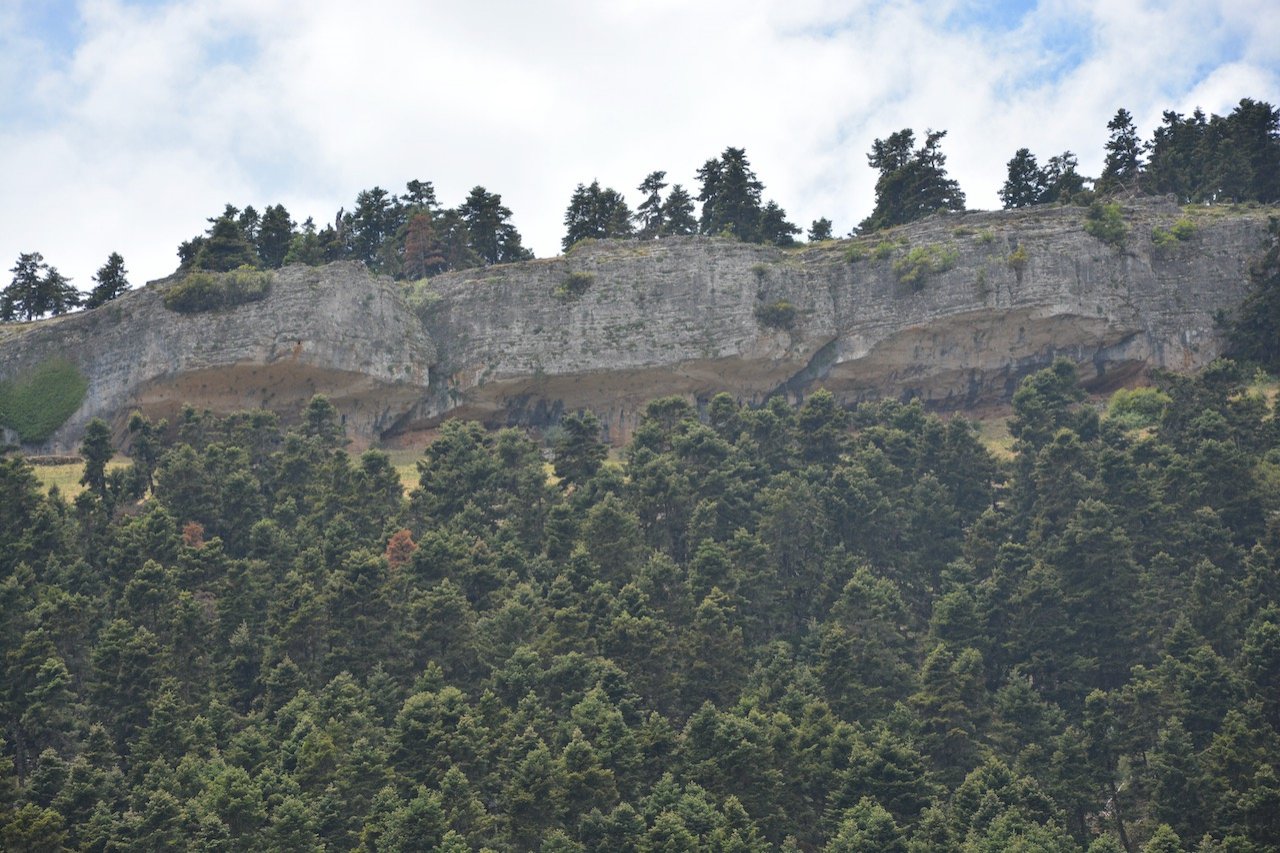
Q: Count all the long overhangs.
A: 3